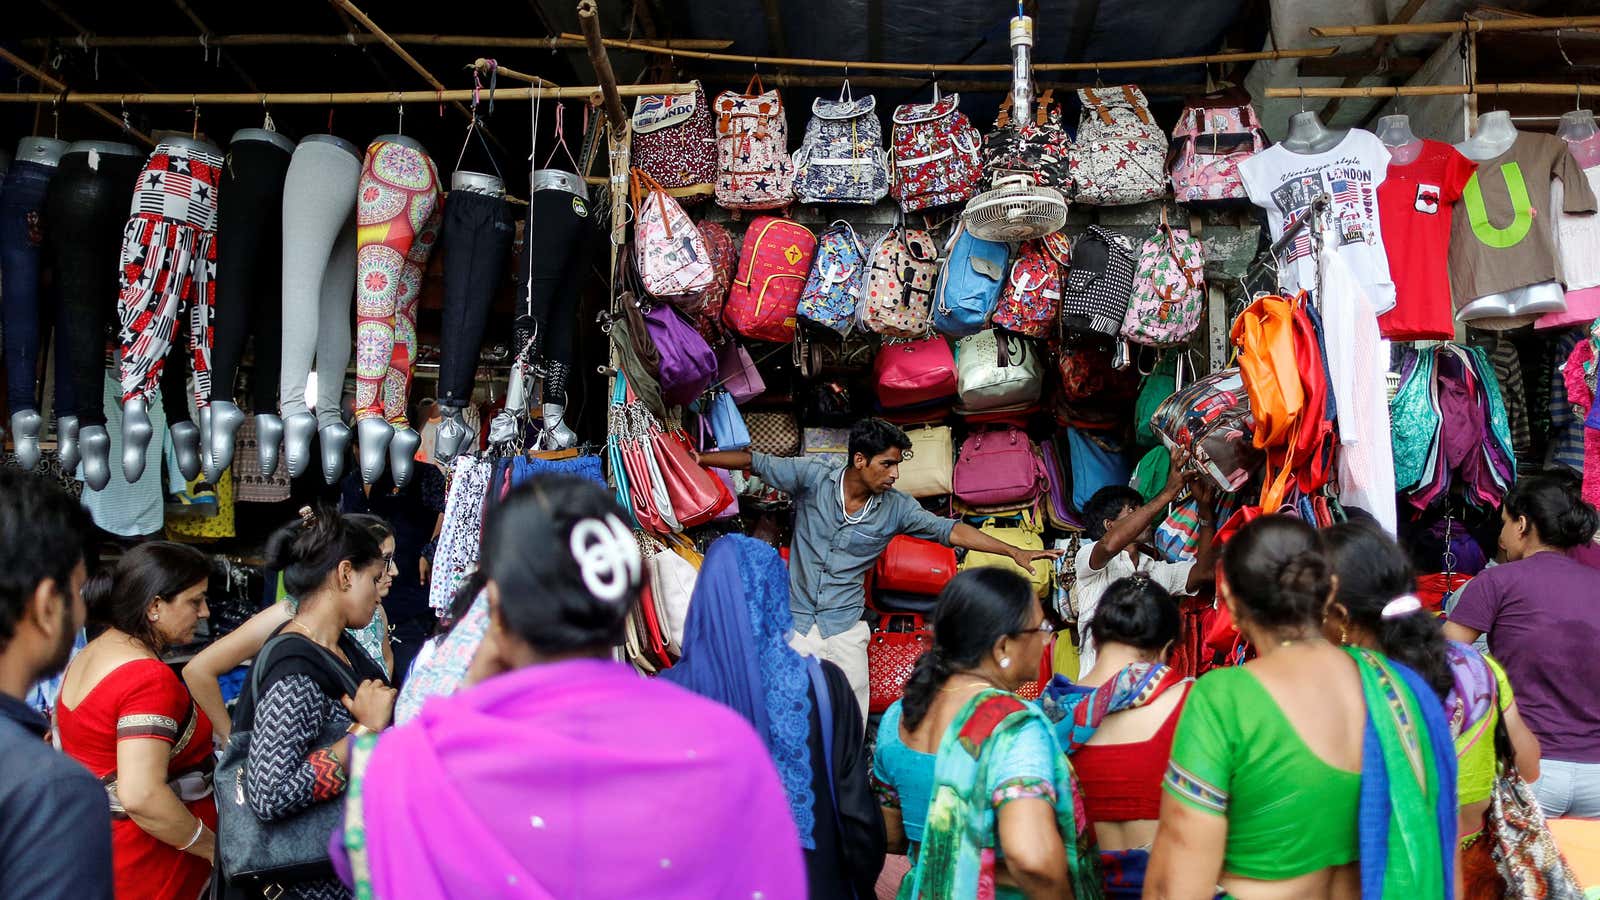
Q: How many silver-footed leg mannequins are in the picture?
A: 8